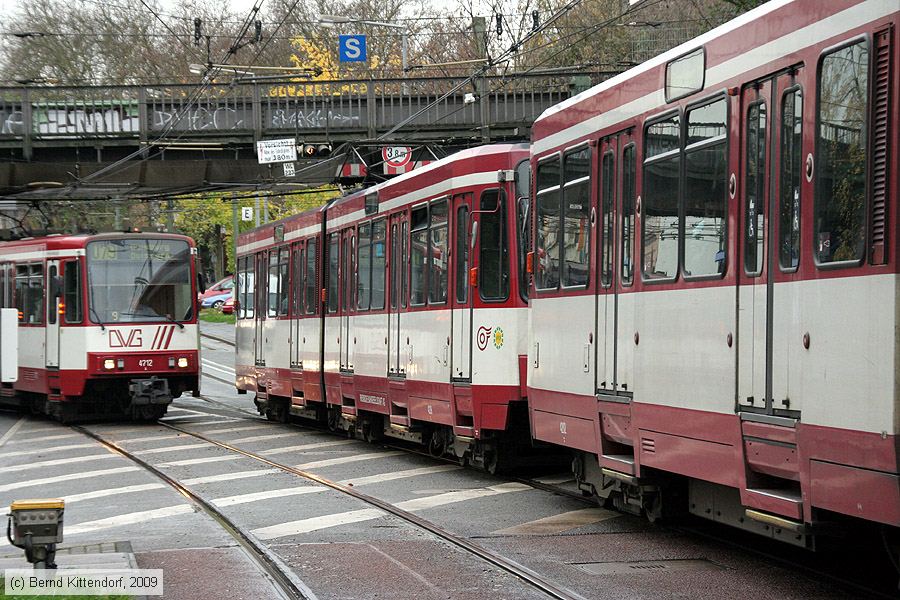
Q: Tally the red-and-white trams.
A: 3